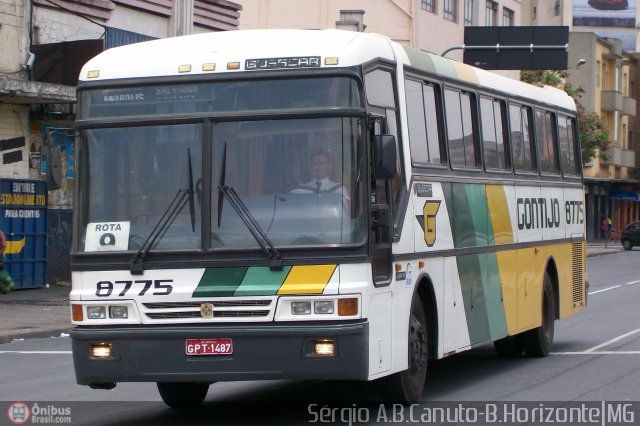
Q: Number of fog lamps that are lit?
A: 2